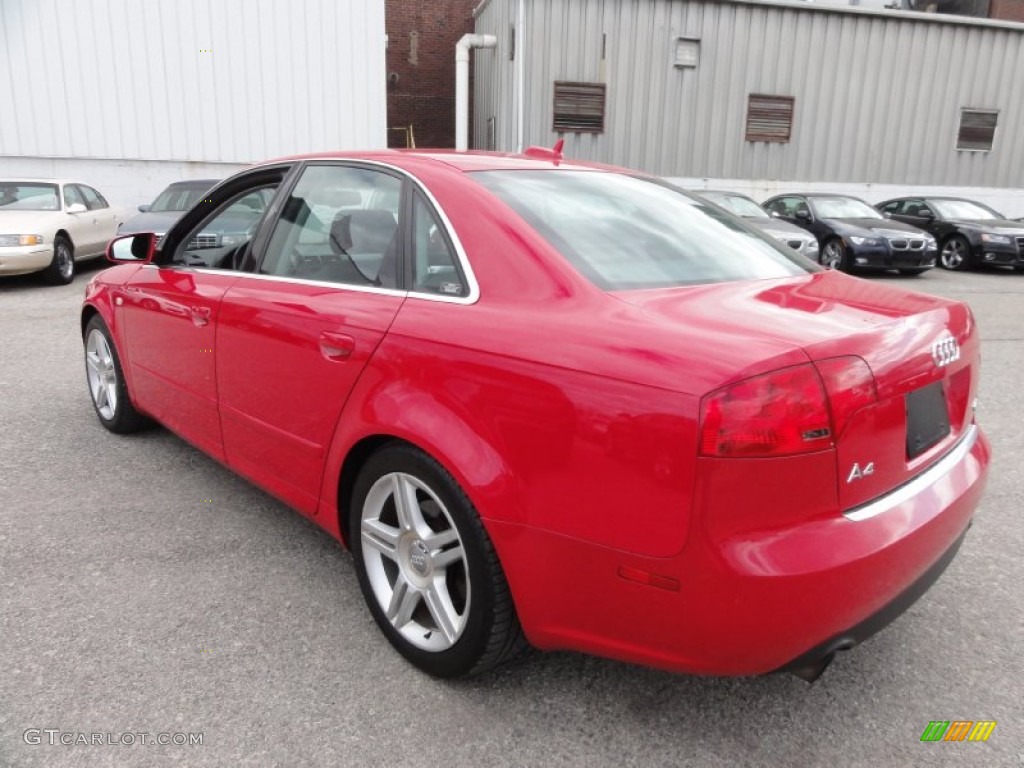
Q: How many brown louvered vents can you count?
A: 3